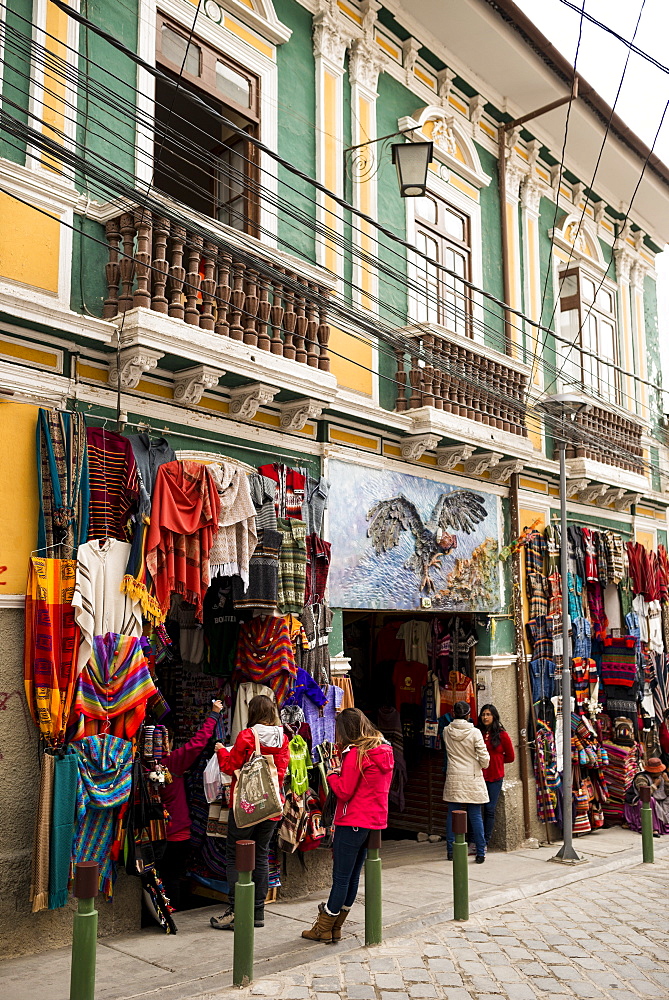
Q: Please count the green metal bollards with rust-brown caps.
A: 5